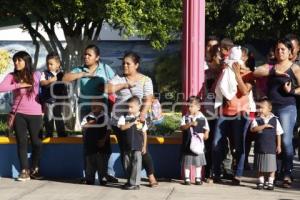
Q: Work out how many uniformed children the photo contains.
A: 5